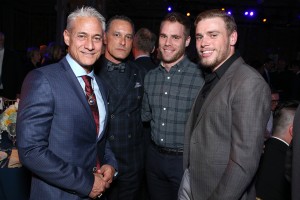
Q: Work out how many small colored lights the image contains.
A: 7